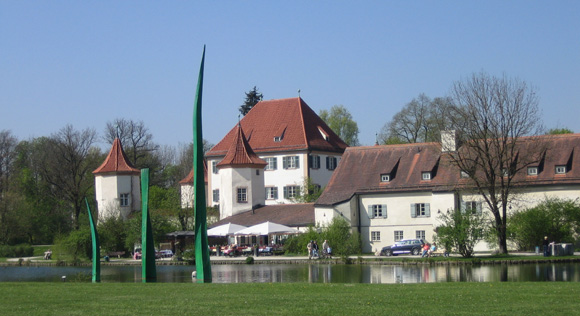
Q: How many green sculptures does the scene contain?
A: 3